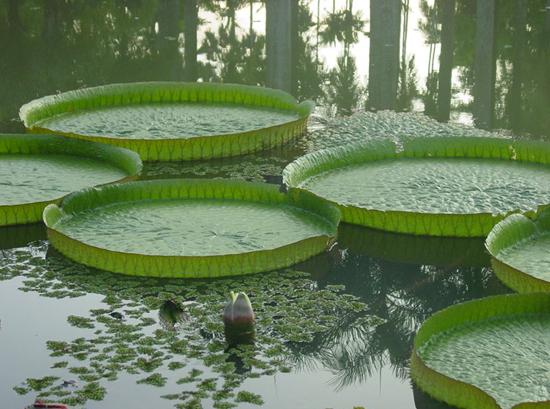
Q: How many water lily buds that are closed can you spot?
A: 1